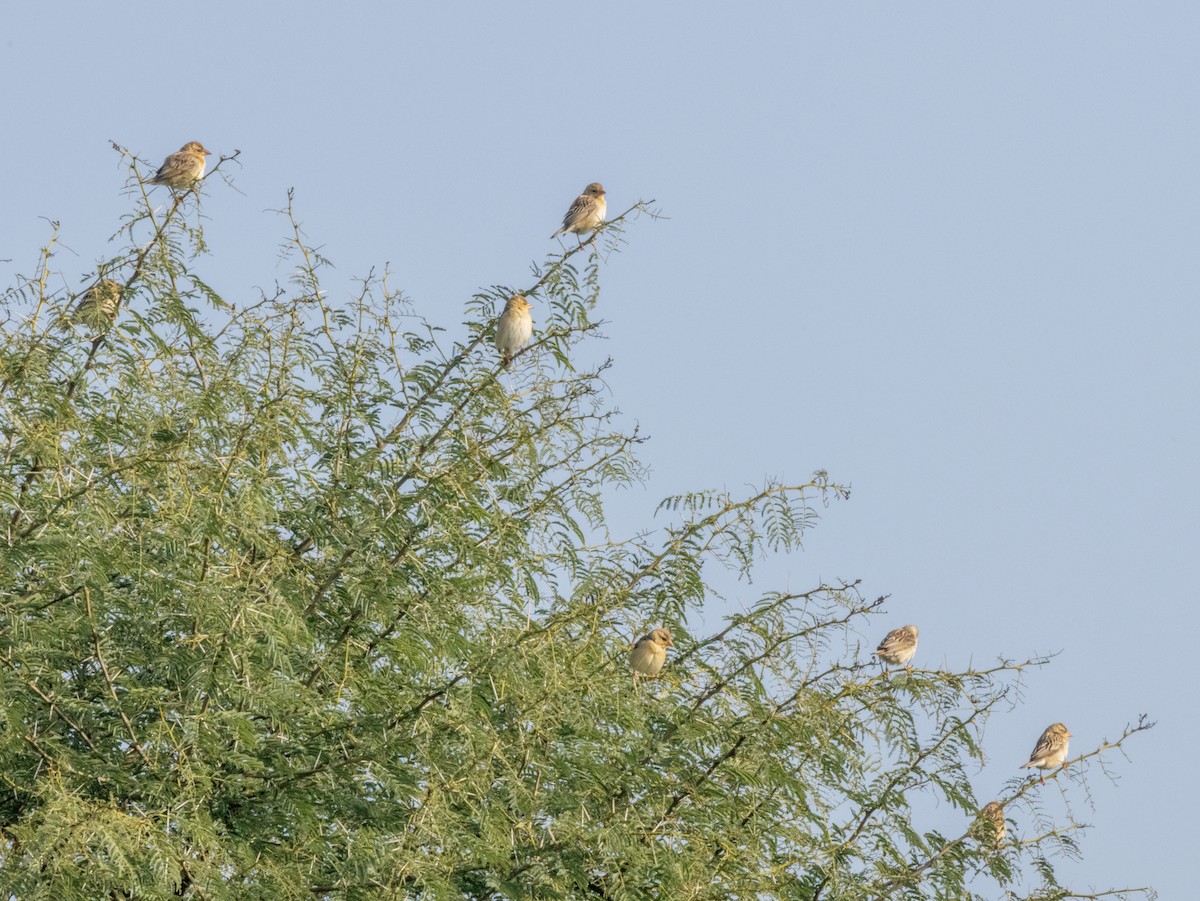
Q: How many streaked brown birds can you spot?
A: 8